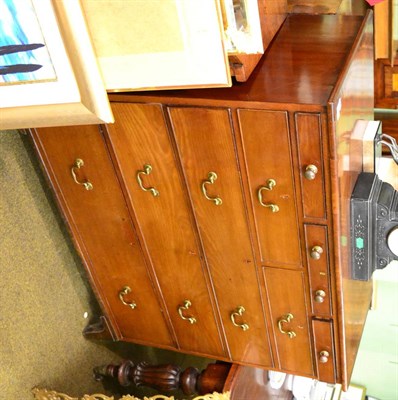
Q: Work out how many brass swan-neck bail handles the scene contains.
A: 8